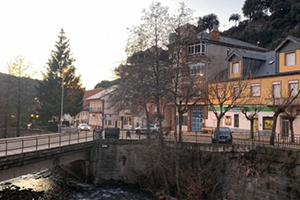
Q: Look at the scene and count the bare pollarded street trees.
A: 5